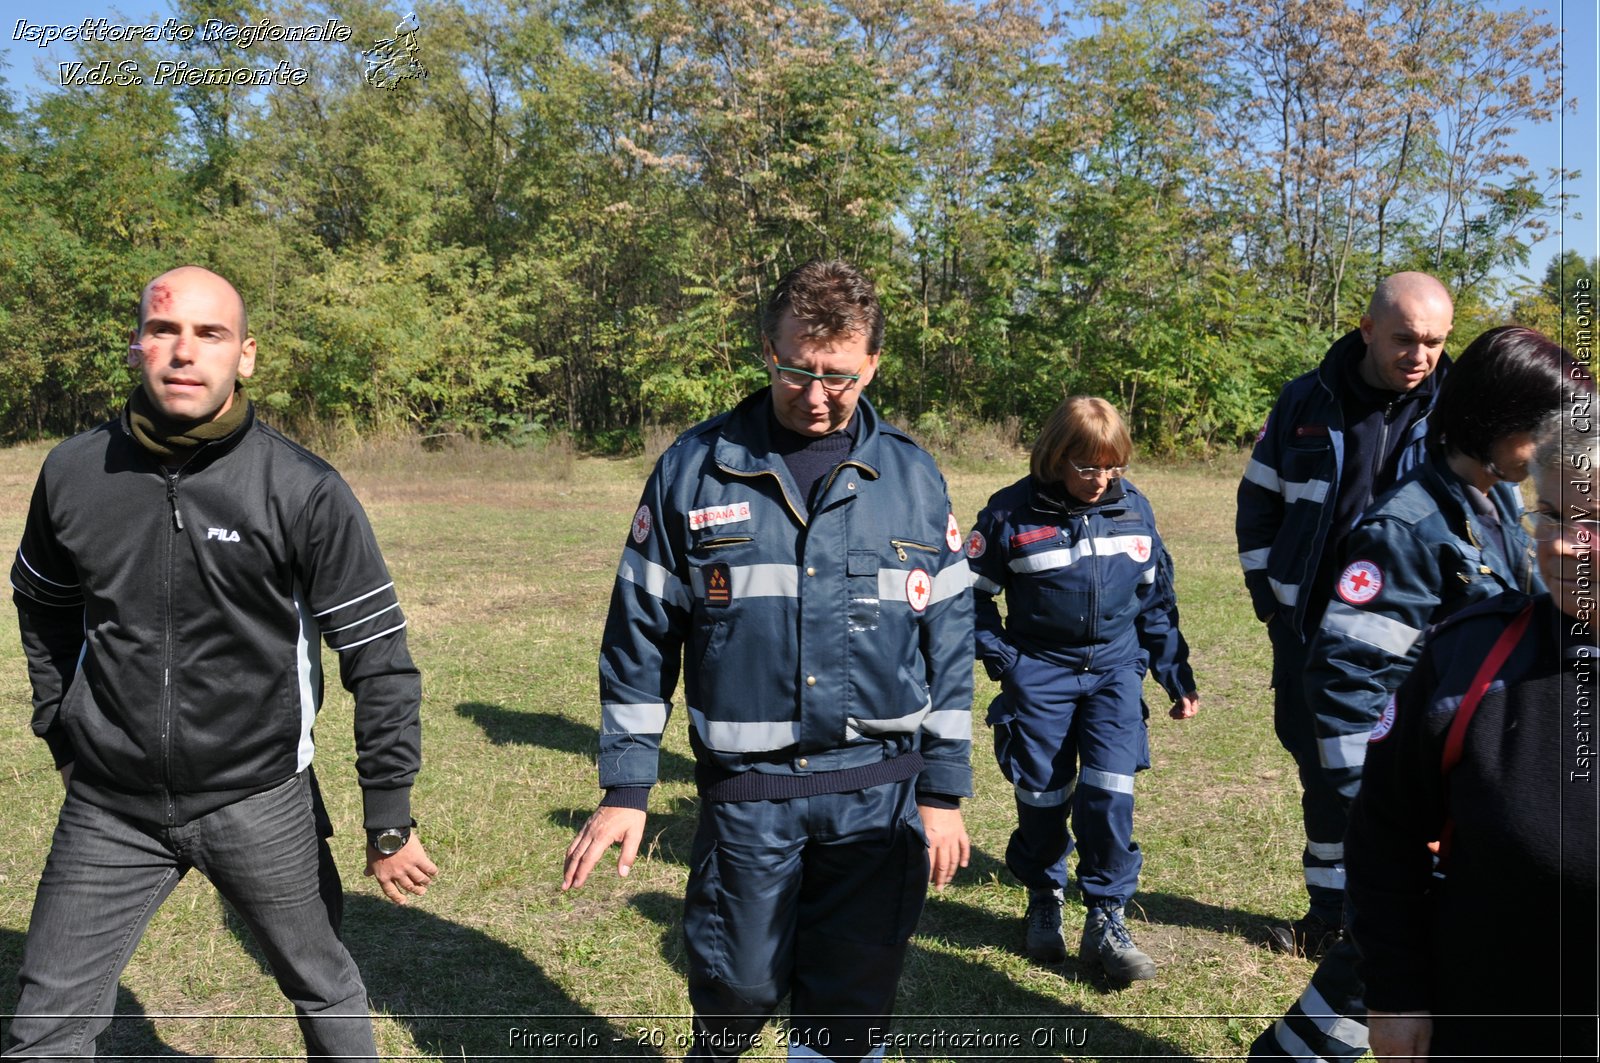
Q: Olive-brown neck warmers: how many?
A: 1